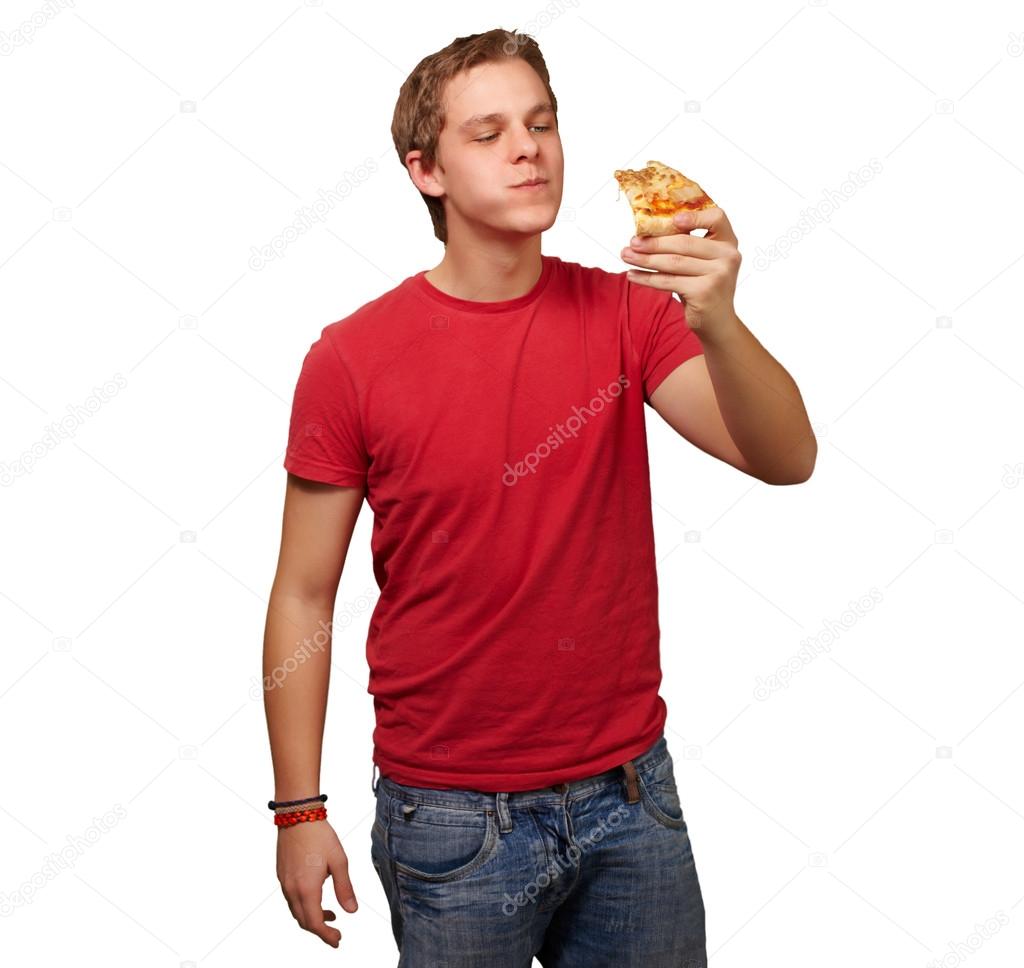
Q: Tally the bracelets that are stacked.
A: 3